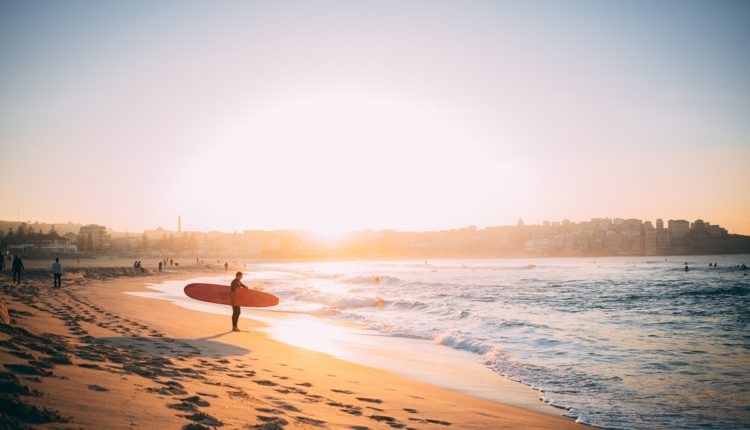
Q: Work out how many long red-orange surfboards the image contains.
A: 1